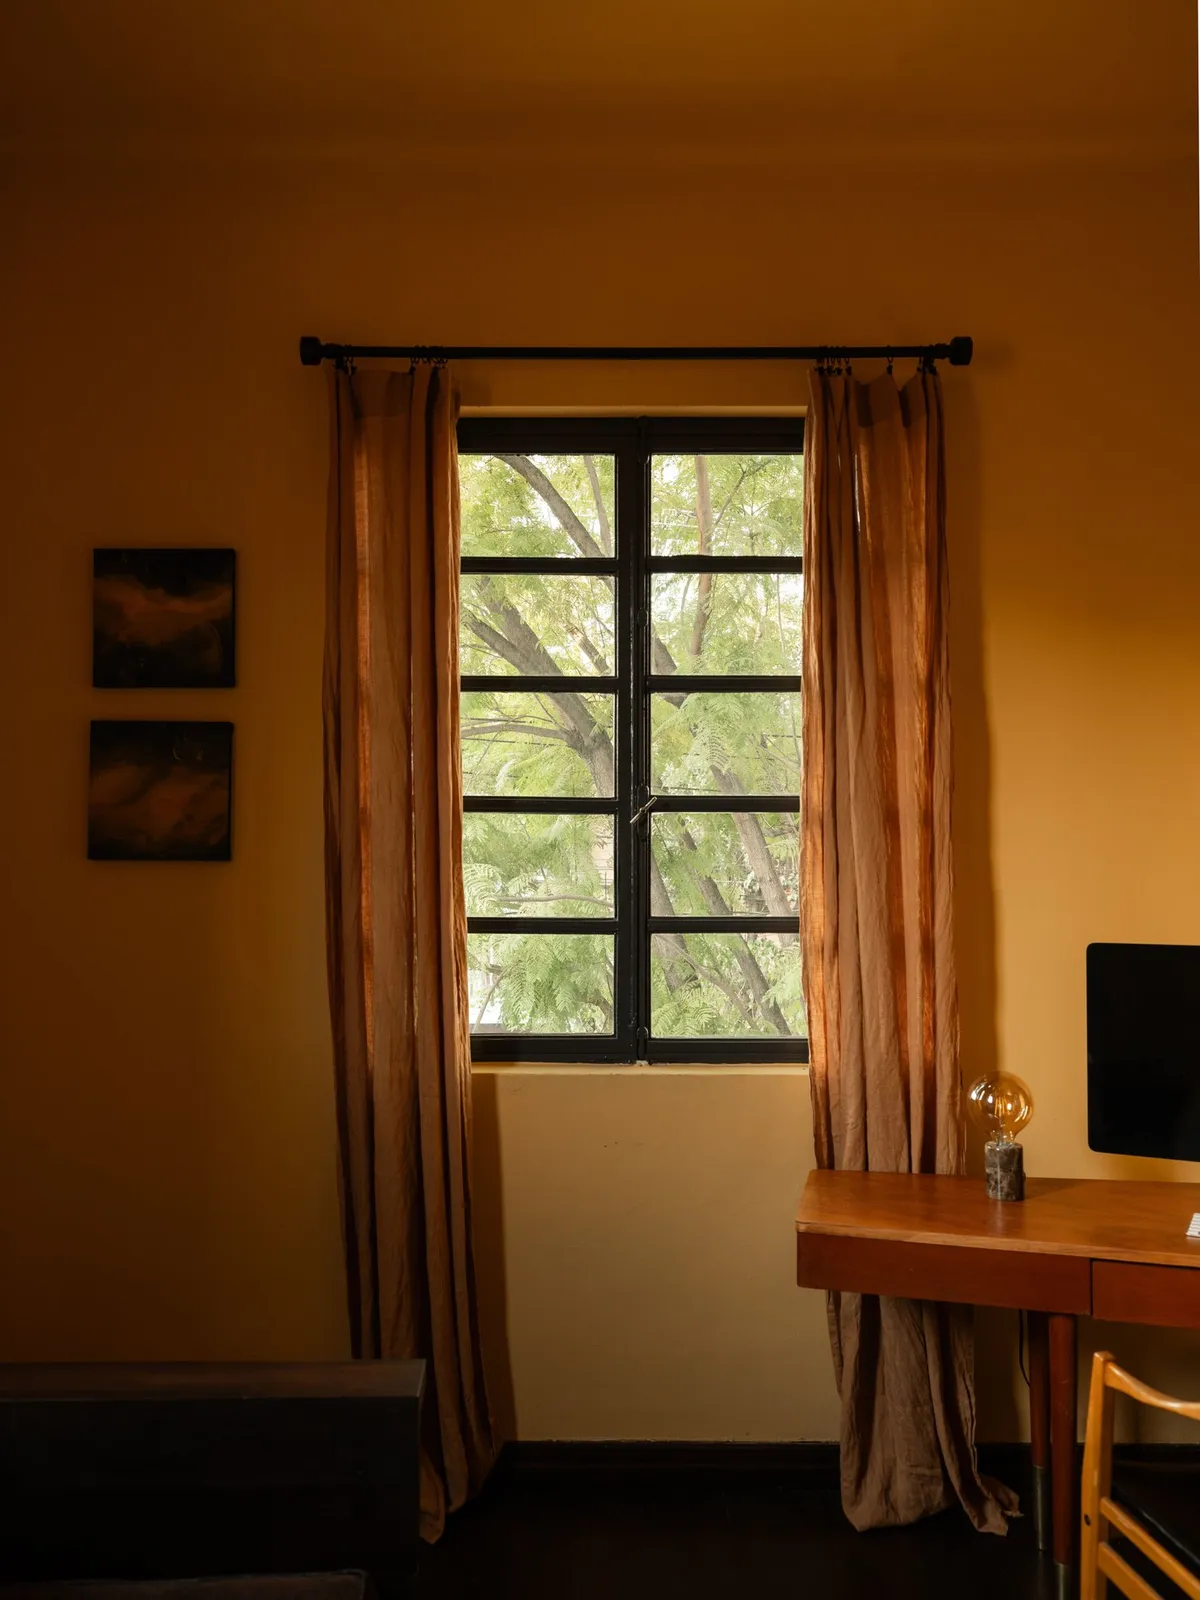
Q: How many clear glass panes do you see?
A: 10